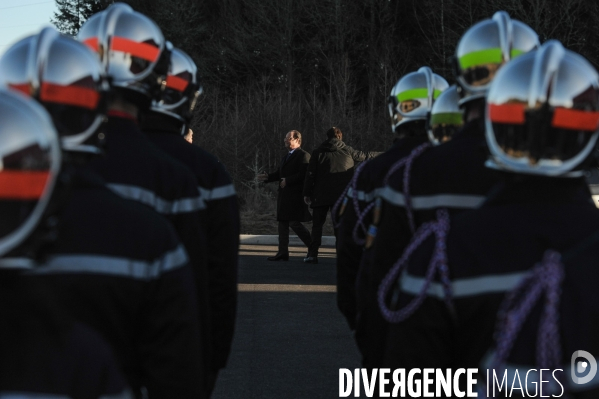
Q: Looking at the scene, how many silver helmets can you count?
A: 8